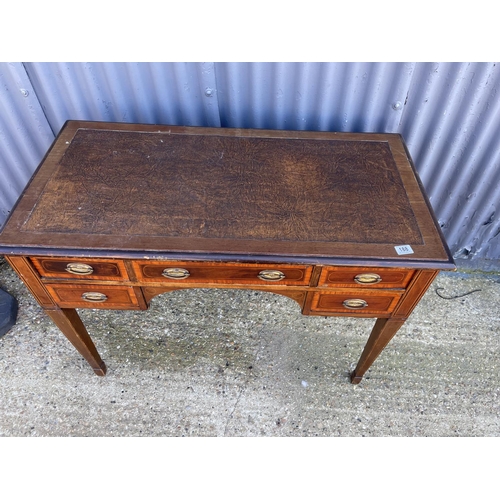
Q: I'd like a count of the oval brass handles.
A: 6